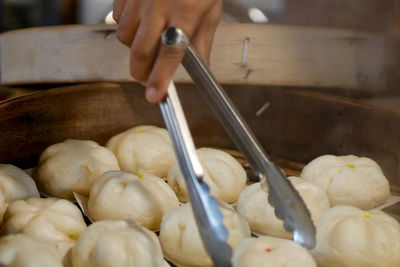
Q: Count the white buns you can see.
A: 13